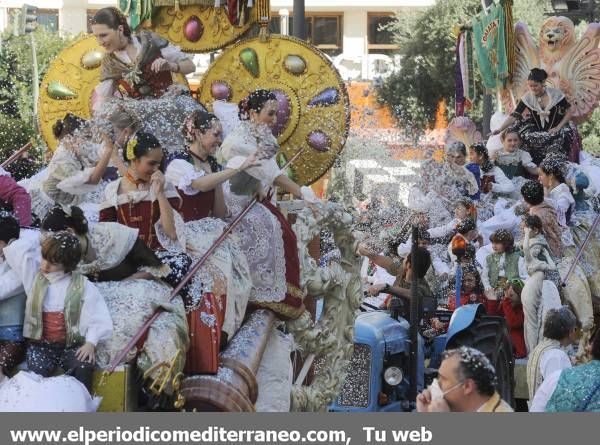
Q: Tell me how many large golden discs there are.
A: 3